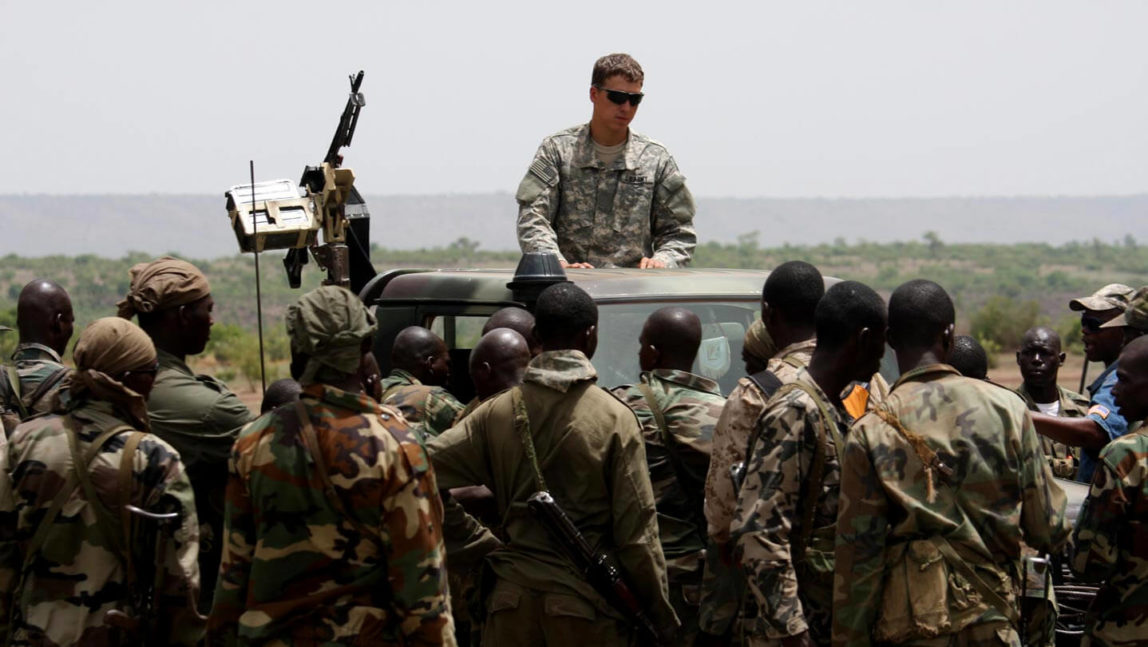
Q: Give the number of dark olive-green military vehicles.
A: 1